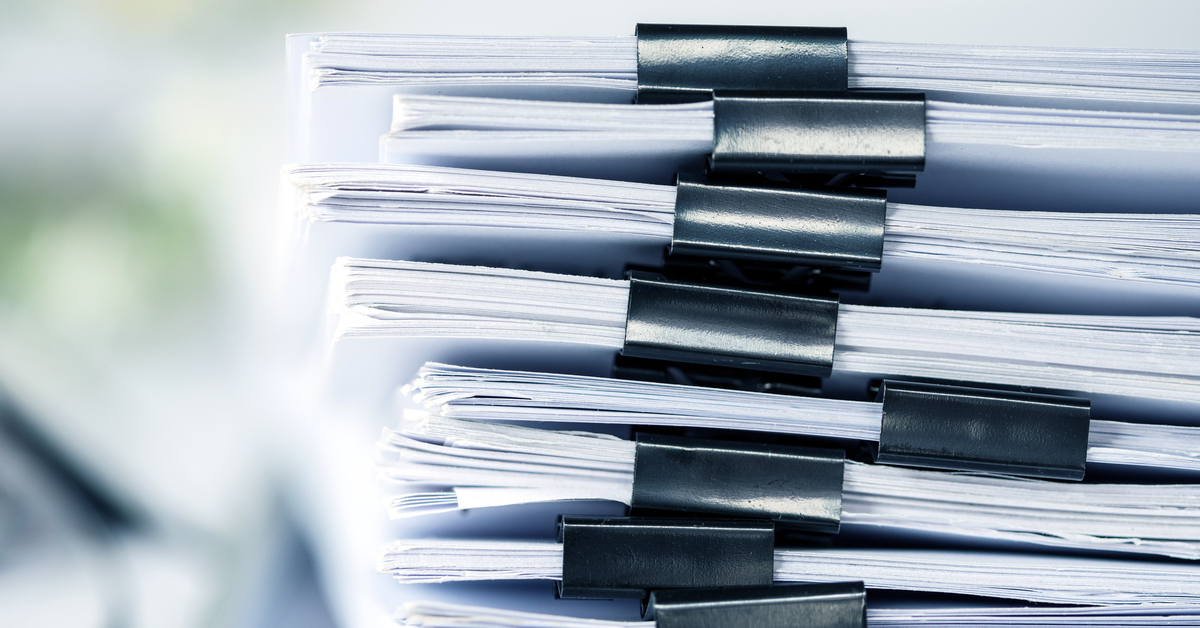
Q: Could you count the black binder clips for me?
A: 8